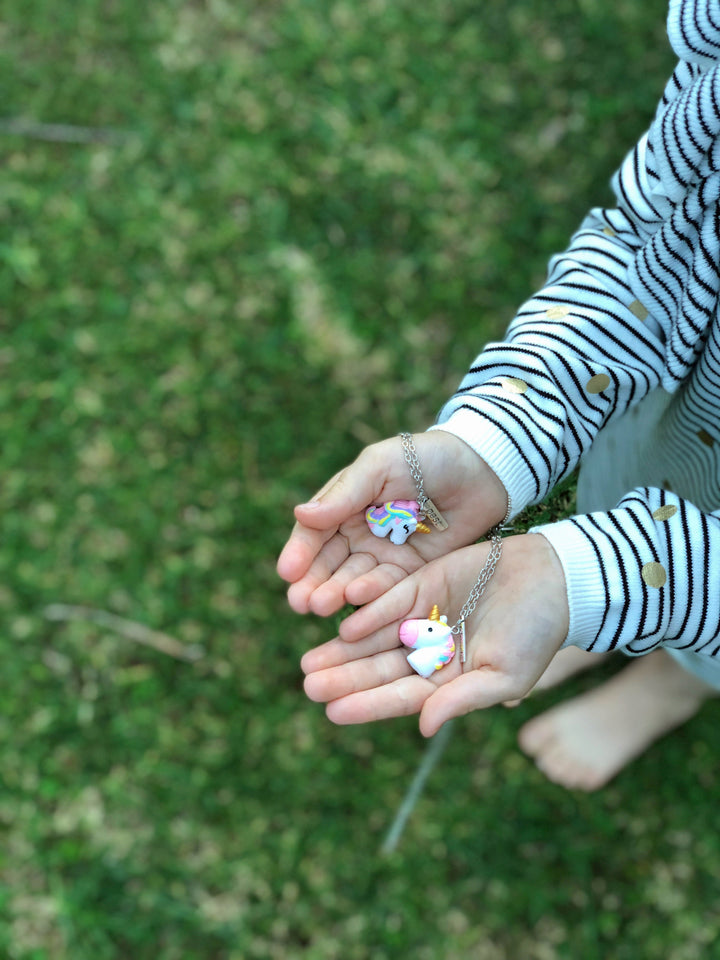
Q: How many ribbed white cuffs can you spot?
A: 2